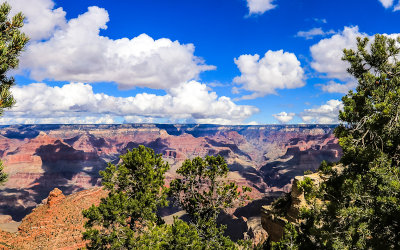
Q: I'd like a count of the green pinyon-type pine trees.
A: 4